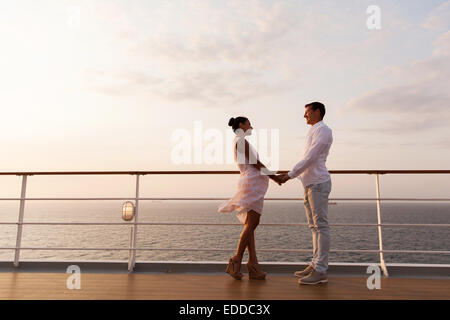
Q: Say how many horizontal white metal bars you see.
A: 3